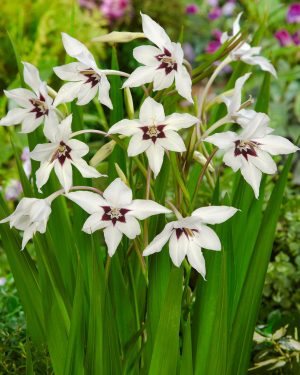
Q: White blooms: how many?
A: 11